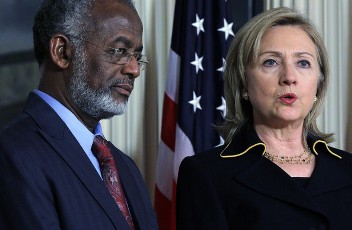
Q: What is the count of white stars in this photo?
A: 7